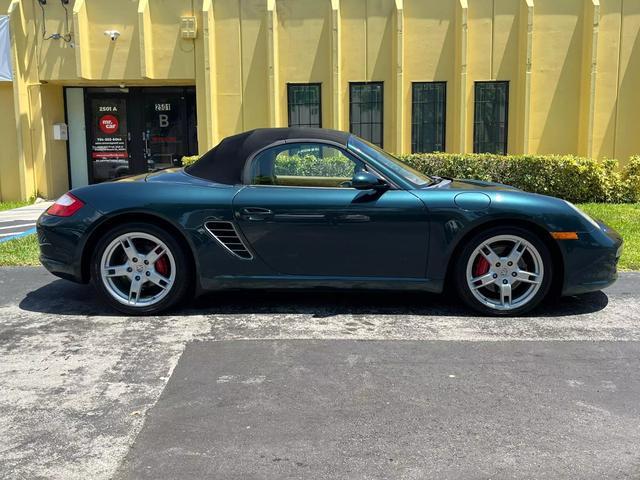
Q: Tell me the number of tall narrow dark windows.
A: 4